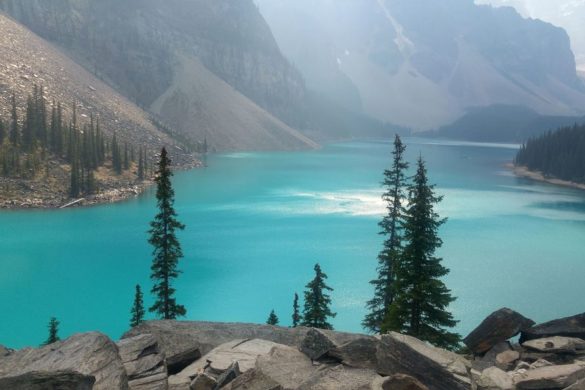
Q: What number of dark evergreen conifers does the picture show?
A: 8